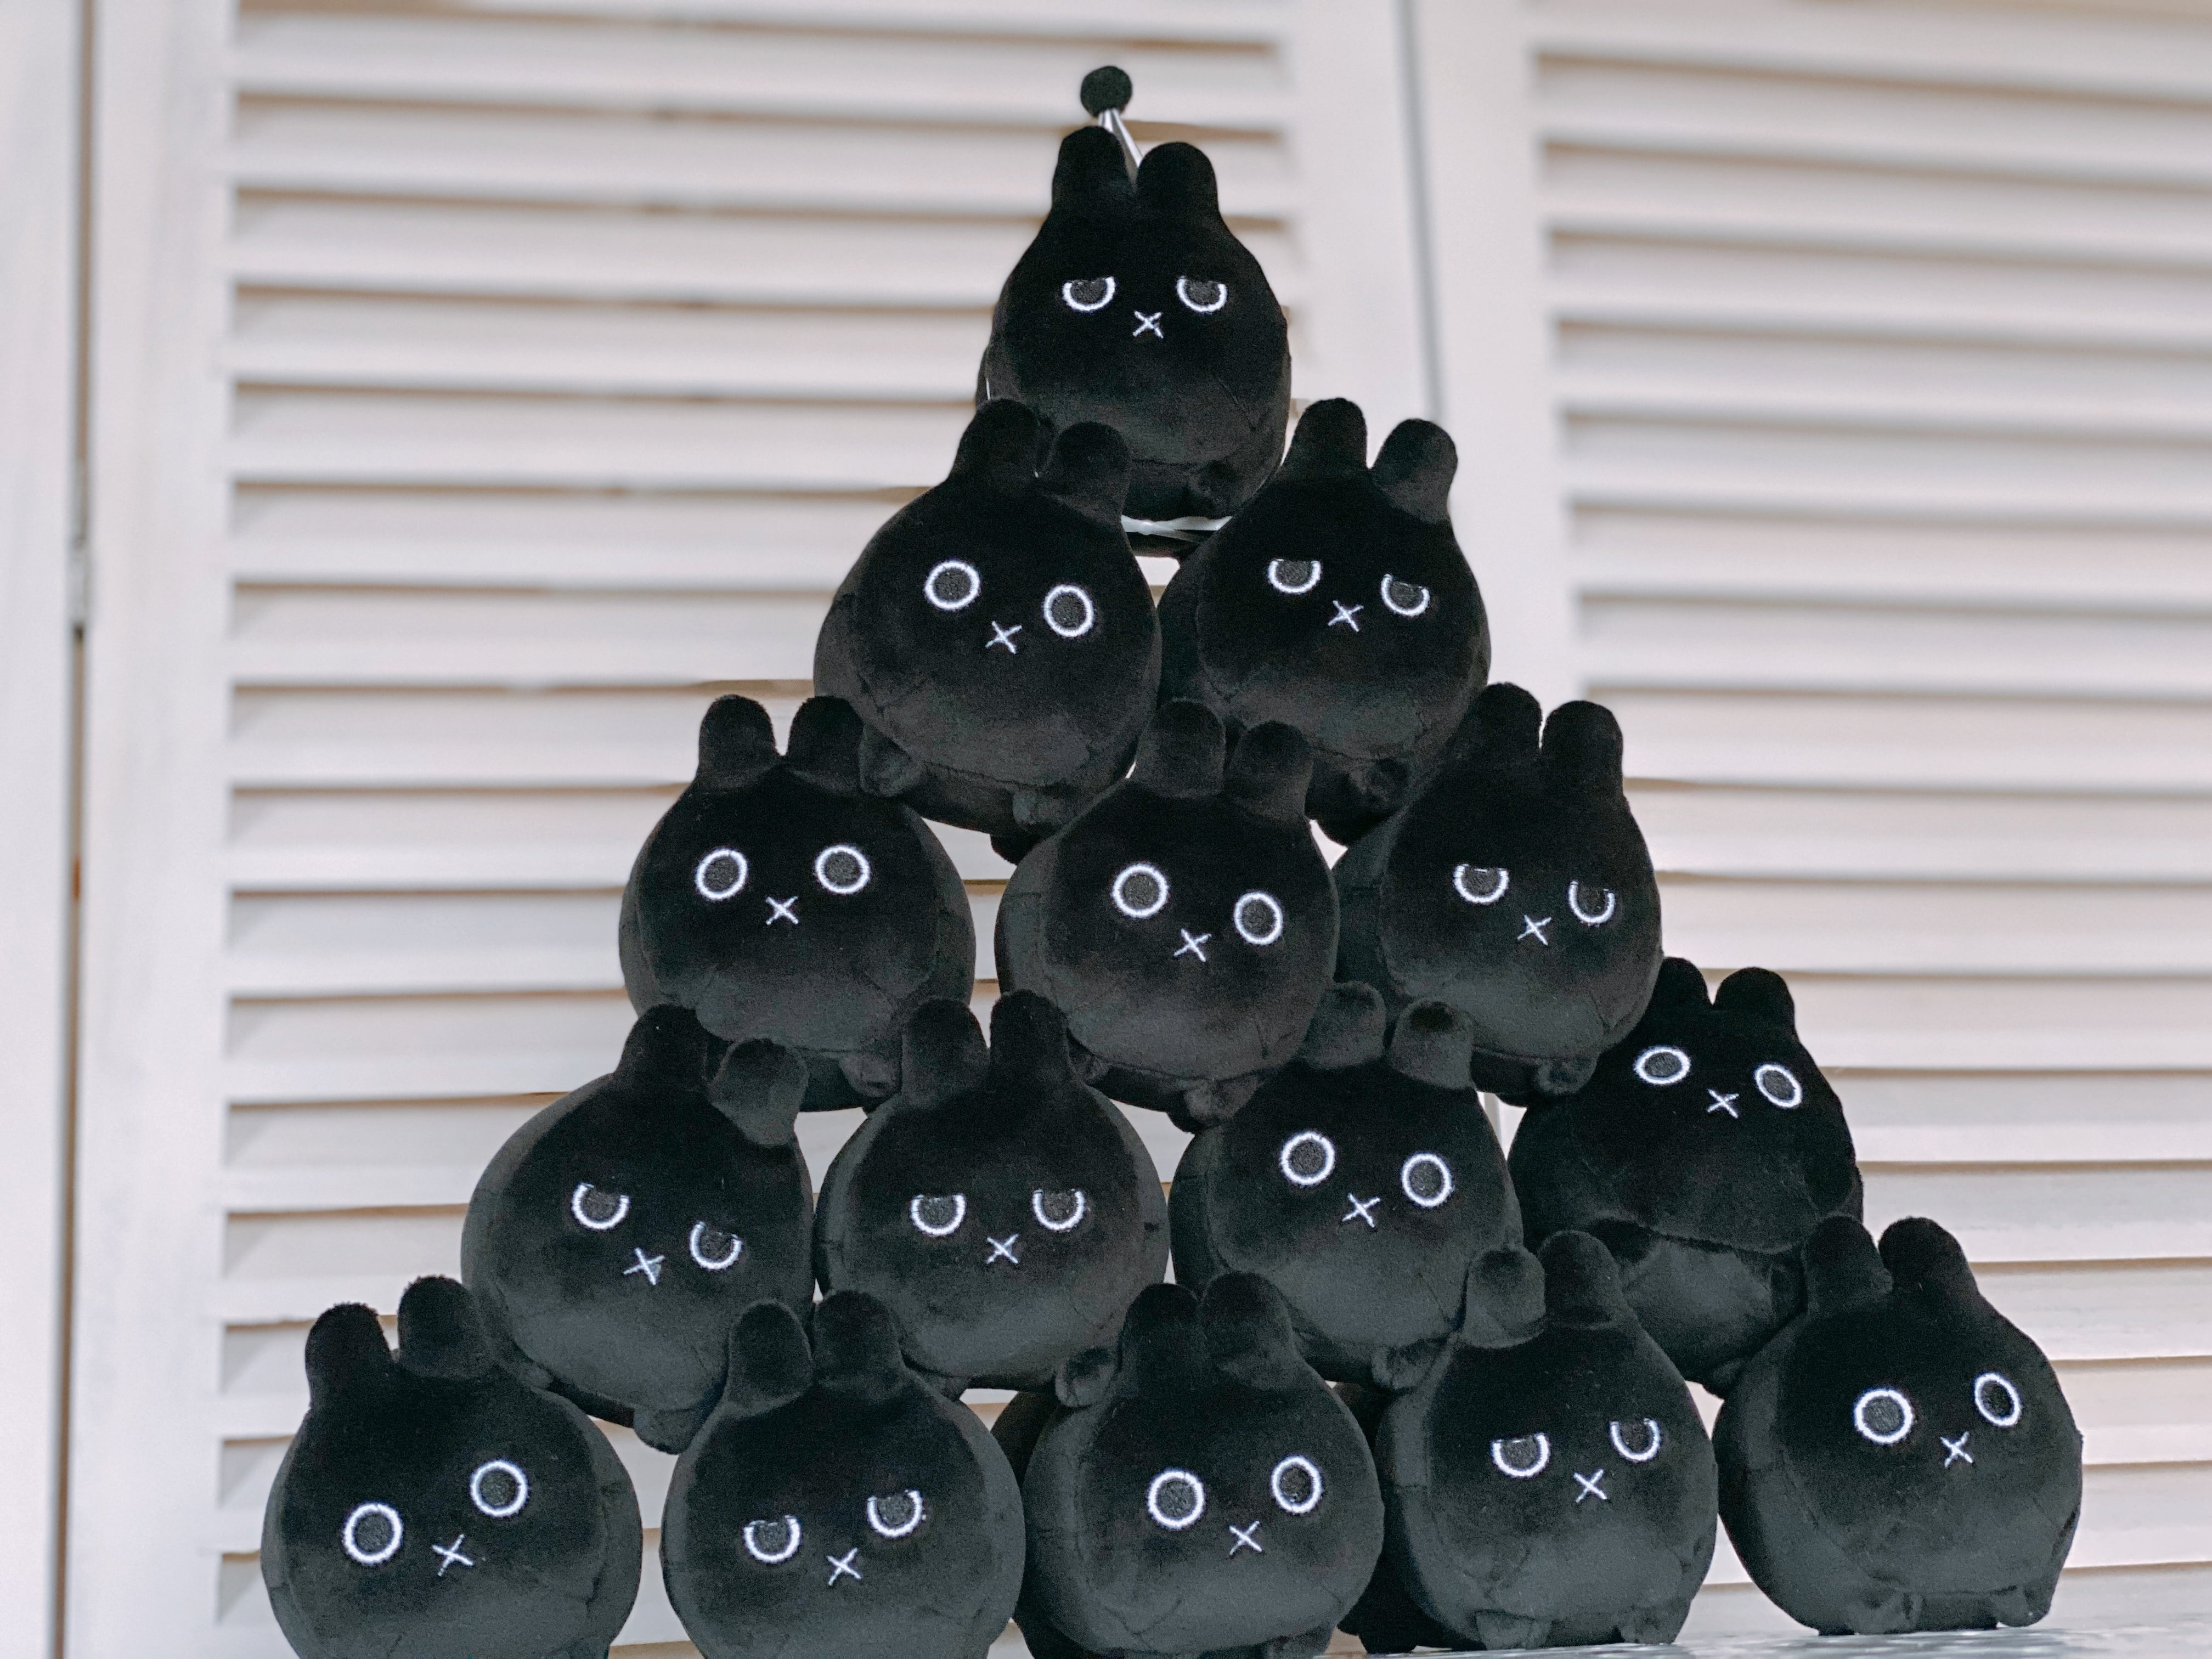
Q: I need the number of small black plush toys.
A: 15